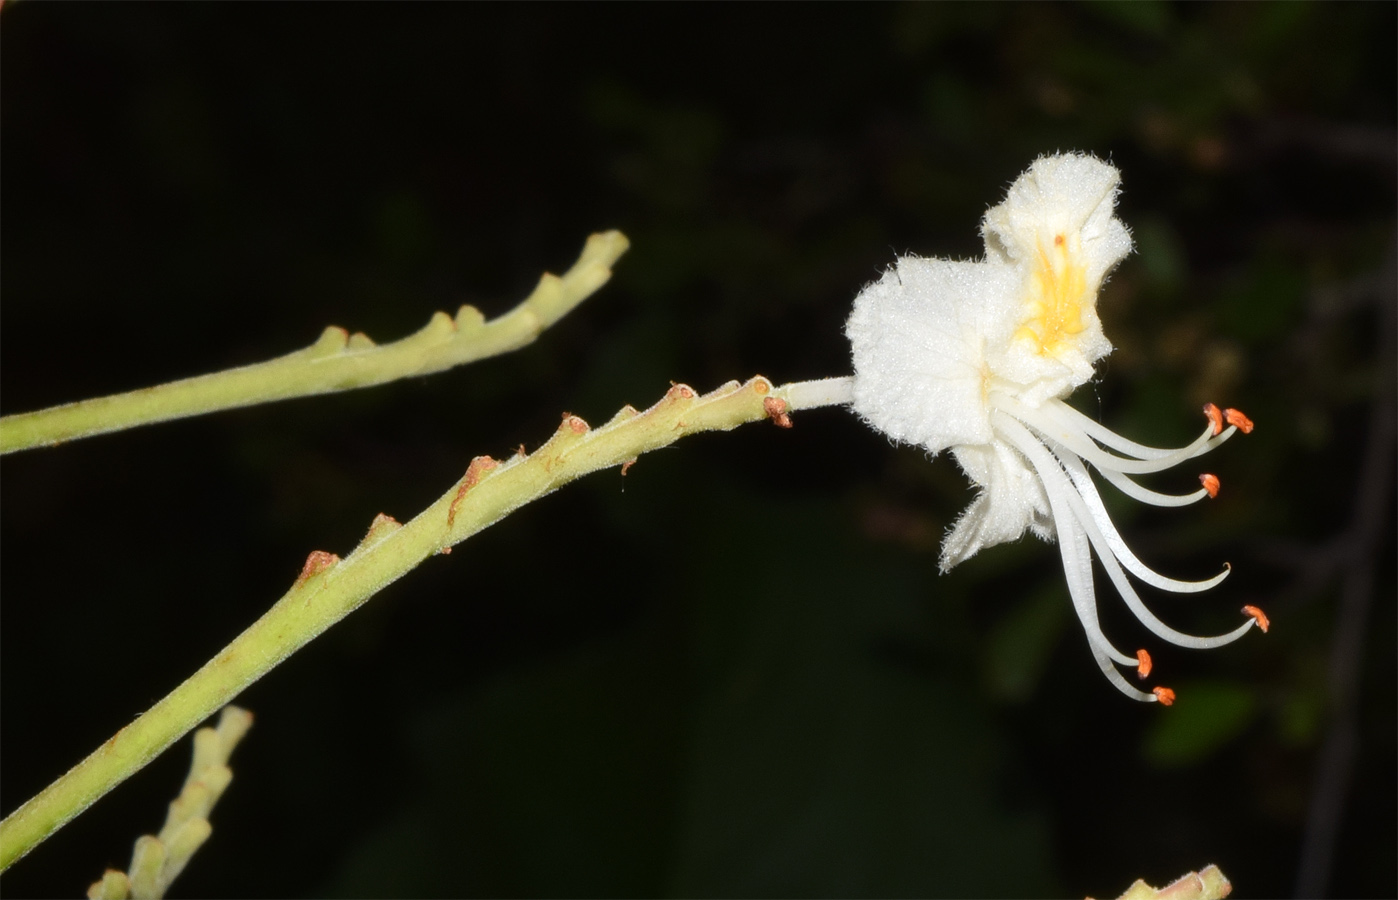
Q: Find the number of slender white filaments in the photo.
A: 7